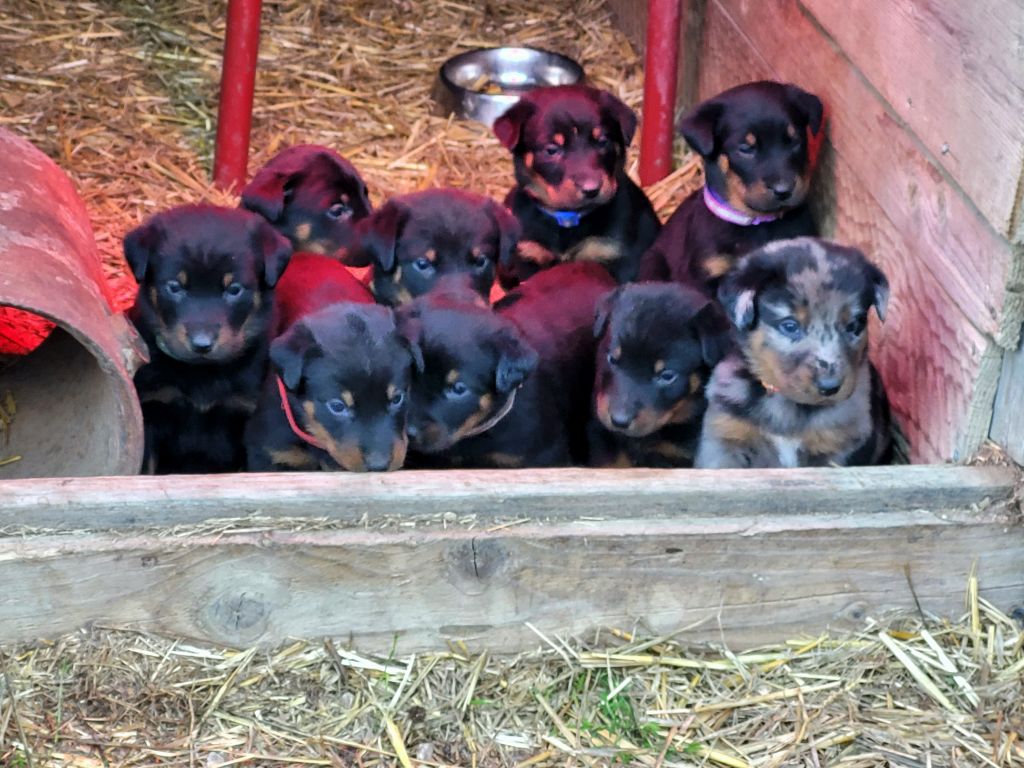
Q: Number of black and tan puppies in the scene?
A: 8